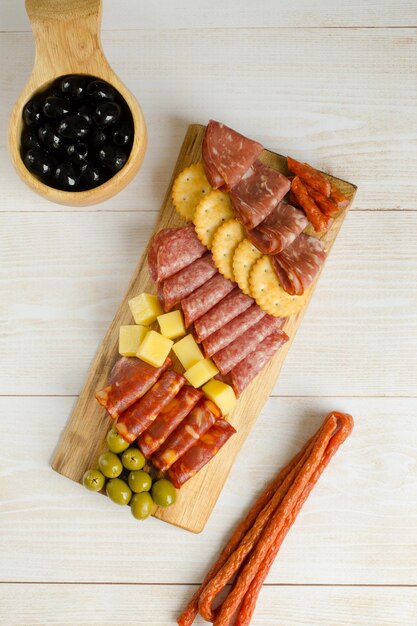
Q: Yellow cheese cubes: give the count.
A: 7